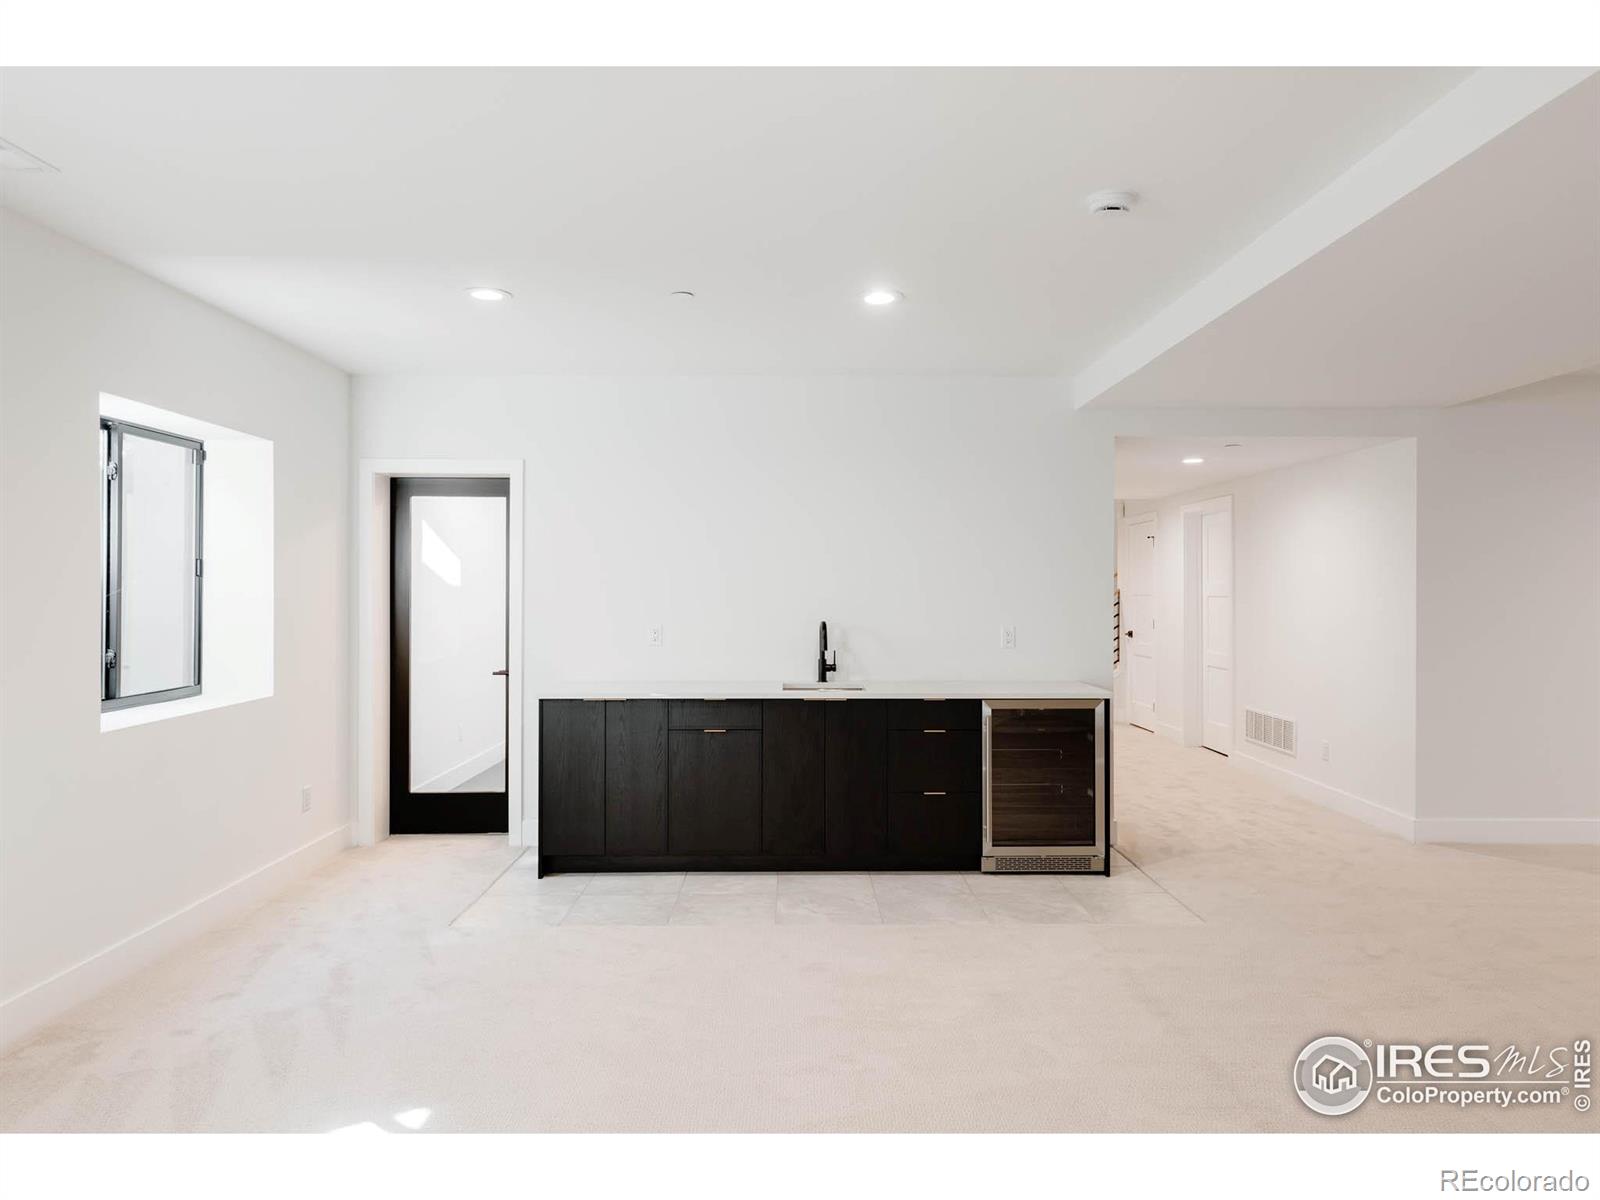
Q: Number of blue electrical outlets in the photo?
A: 0